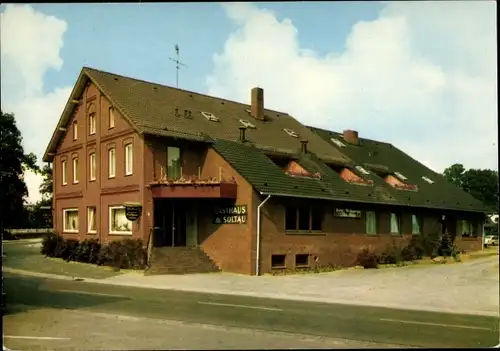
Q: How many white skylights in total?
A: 7